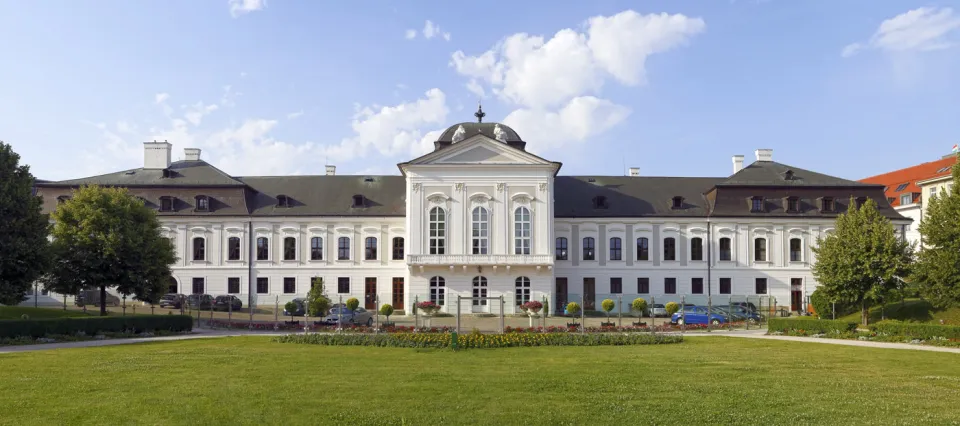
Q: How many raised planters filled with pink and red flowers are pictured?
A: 2